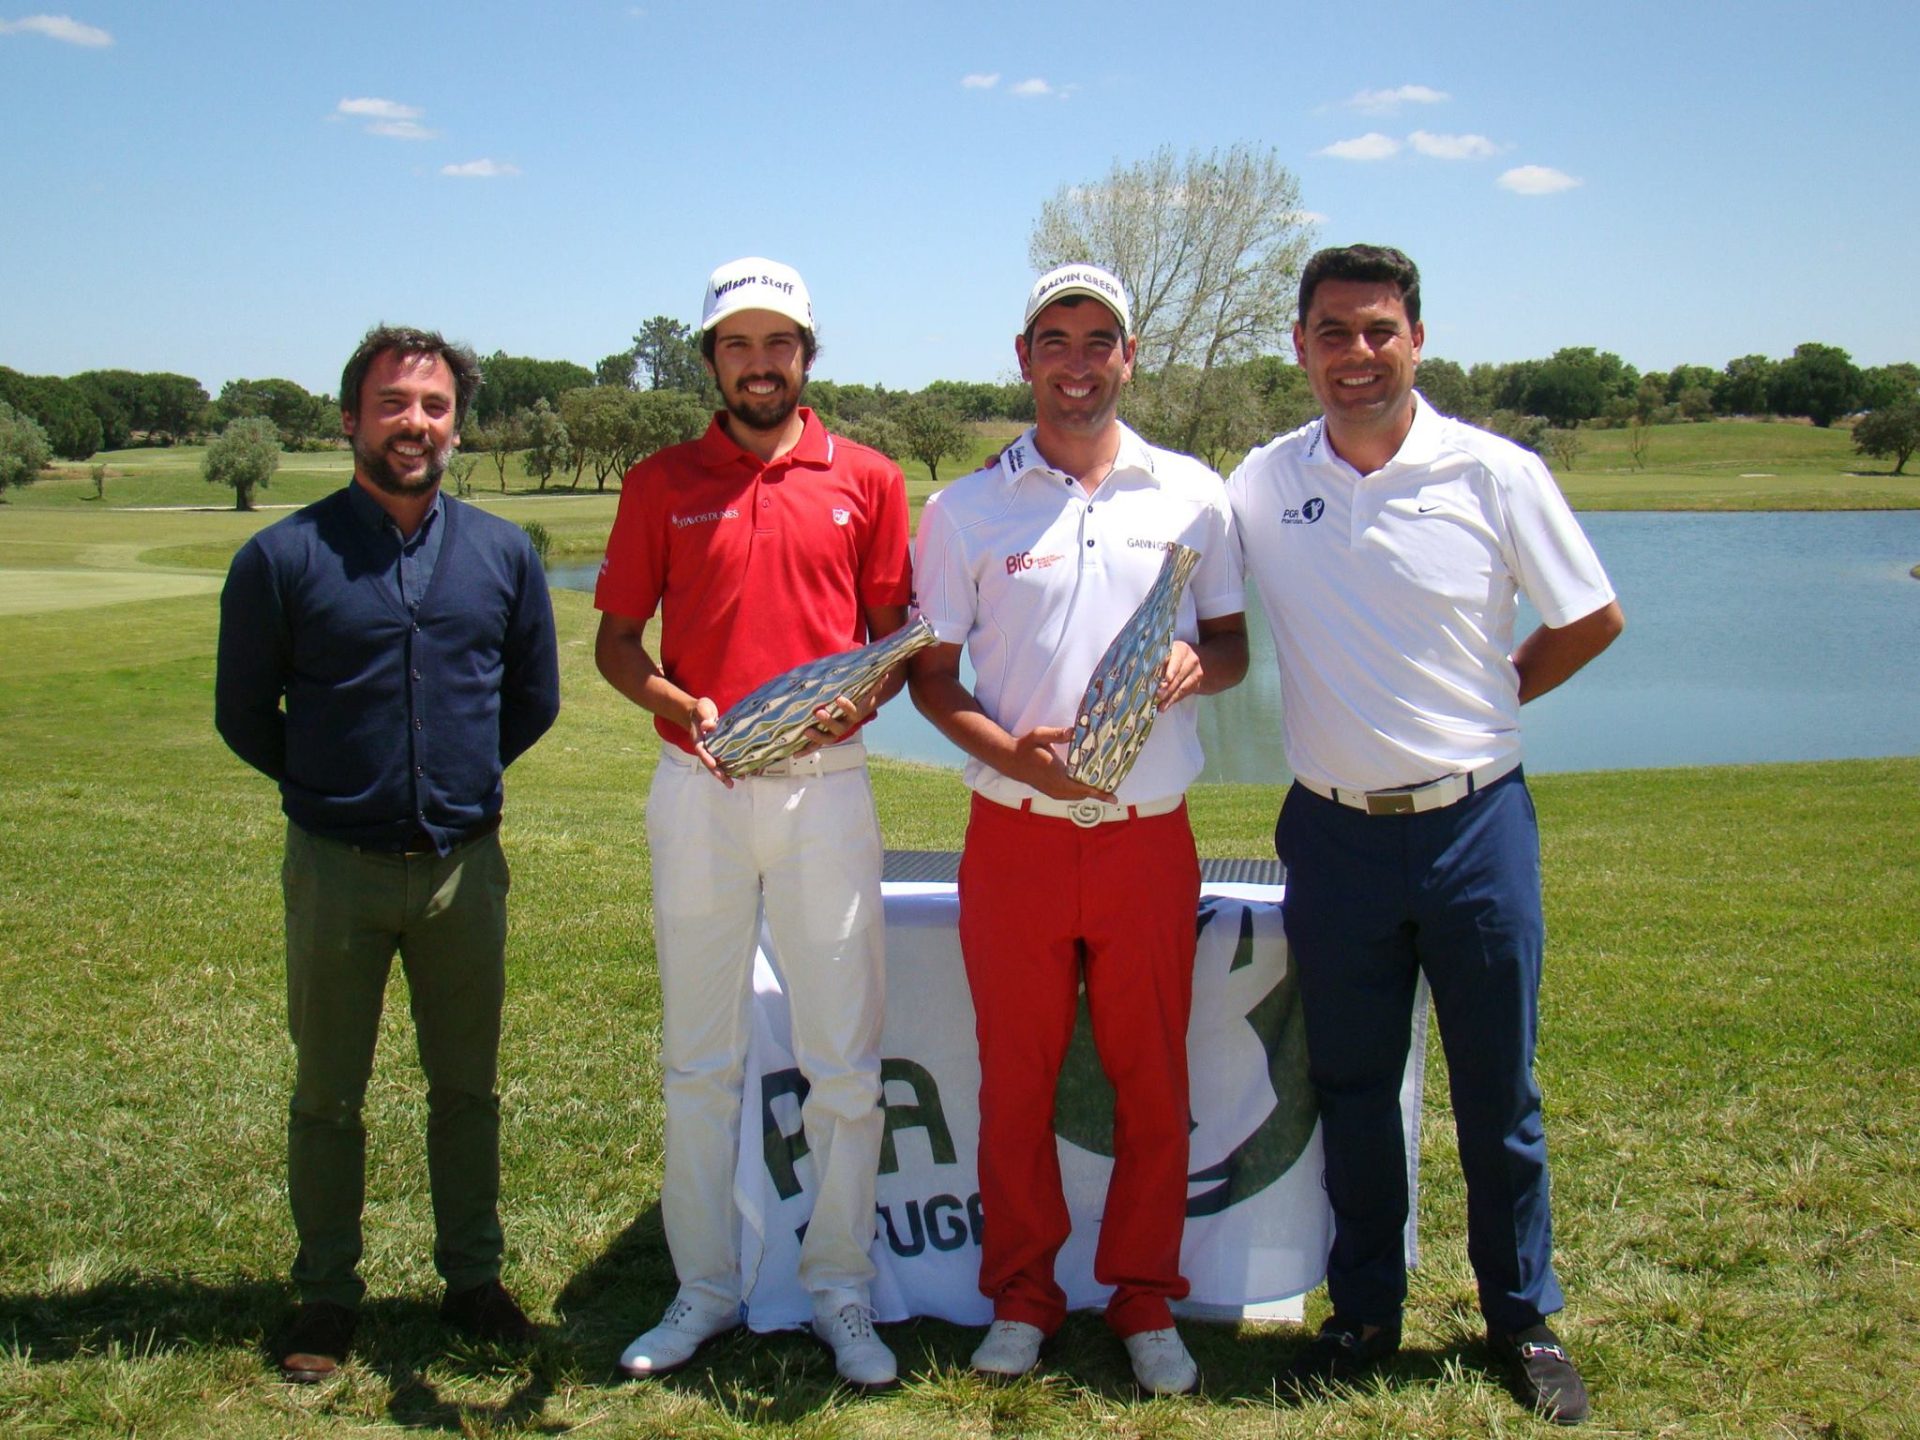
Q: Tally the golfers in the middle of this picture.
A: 2